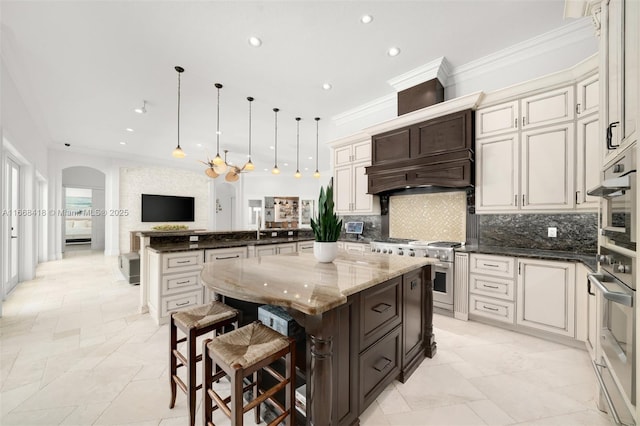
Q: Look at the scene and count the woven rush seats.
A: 2